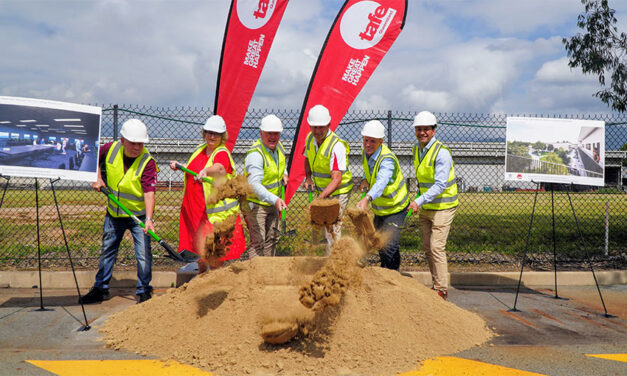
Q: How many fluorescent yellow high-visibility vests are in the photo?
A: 6